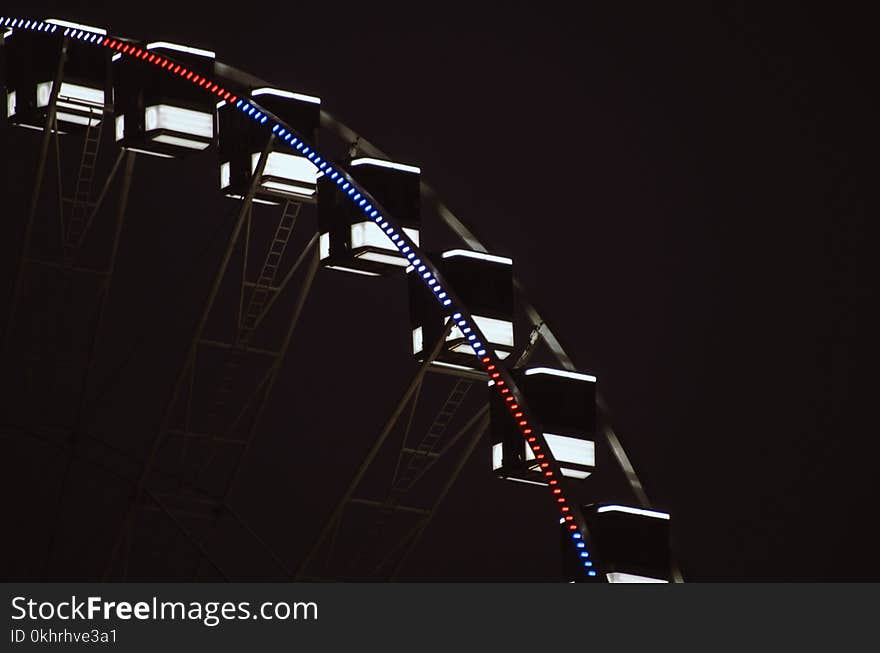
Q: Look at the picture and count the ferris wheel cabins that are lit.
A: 7